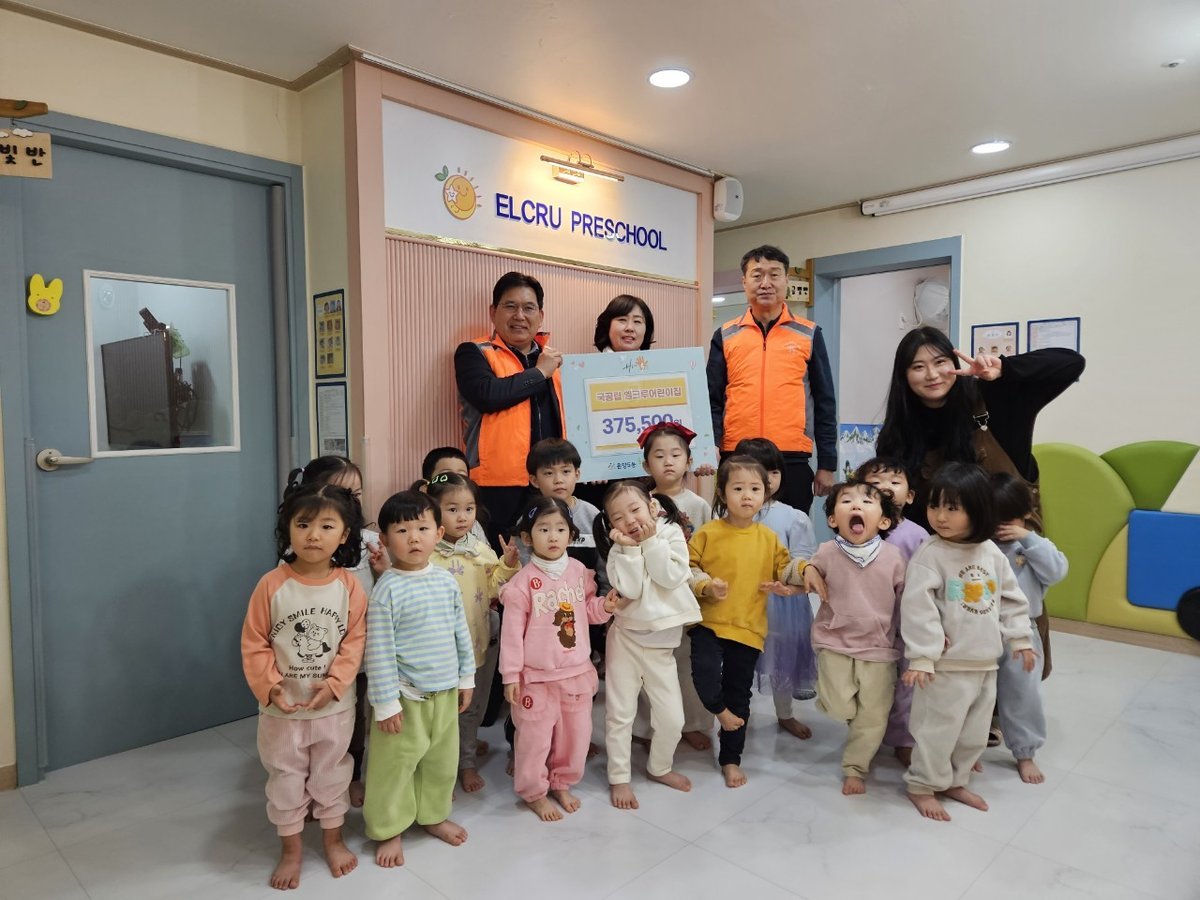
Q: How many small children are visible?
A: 15